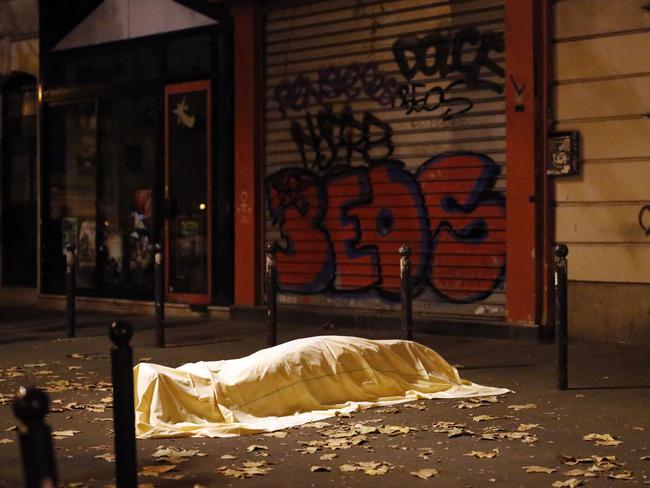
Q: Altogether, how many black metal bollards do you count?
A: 7